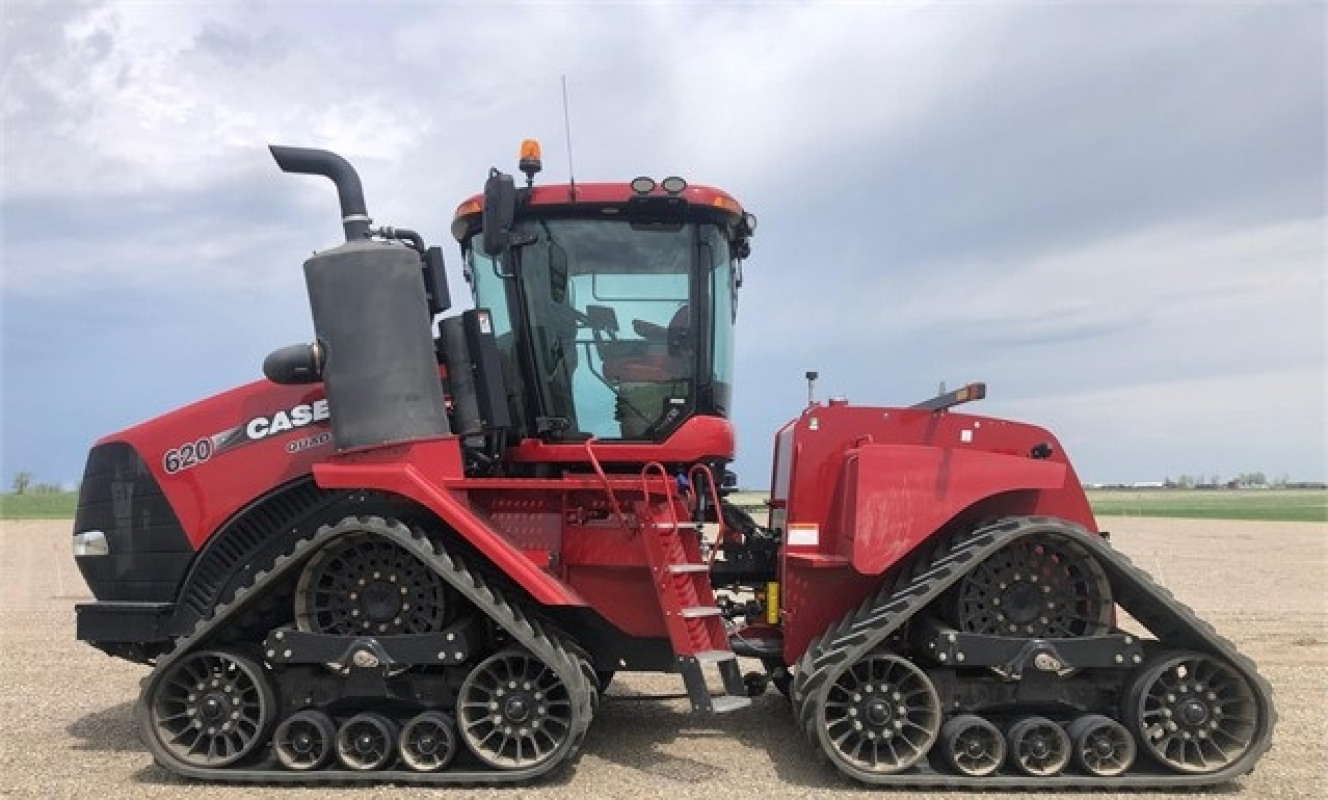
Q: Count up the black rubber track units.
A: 2